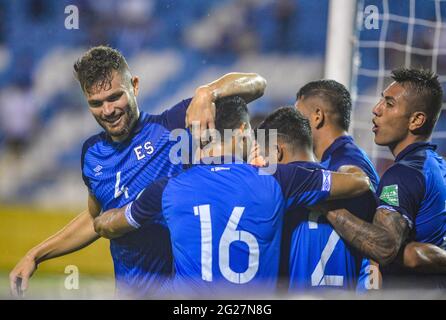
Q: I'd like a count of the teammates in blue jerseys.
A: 5